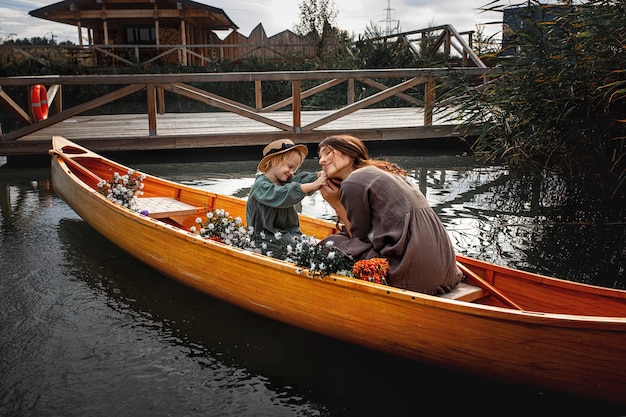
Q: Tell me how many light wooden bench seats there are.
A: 2